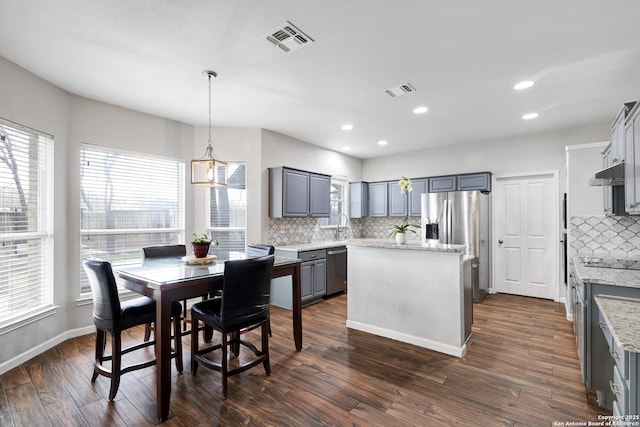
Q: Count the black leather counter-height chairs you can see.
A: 4